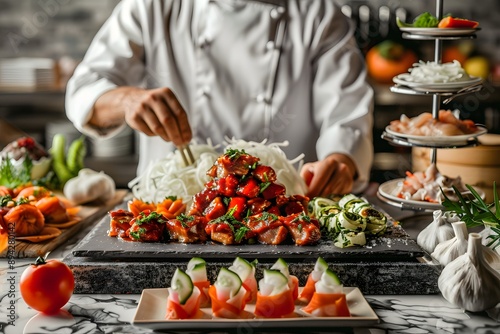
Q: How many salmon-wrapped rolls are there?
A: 8